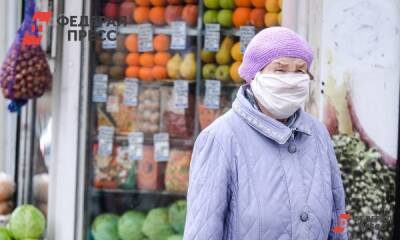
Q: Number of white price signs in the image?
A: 12